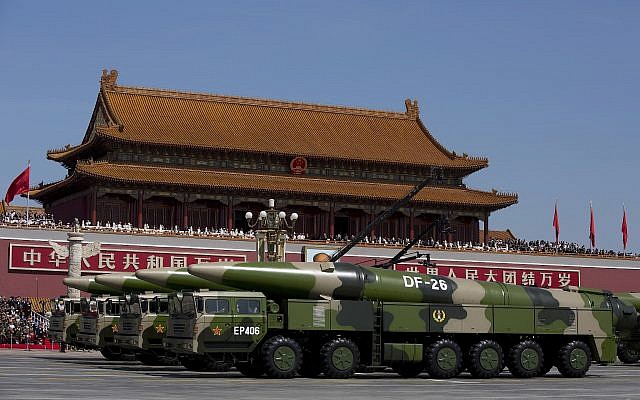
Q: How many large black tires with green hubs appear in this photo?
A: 6